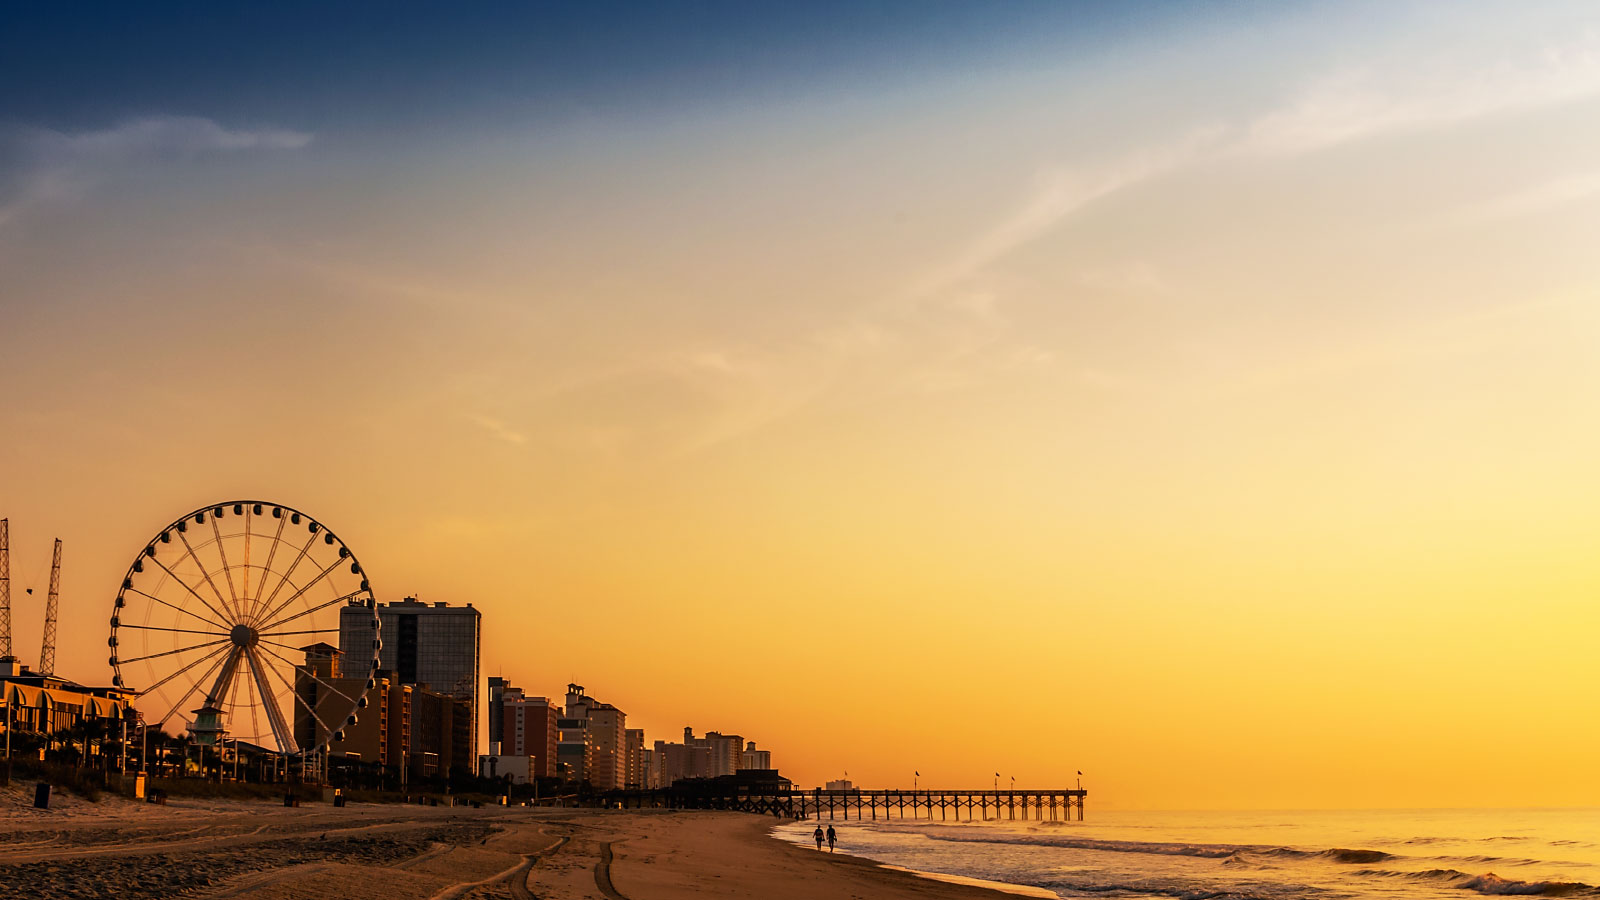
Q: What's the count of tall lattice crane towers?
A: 2